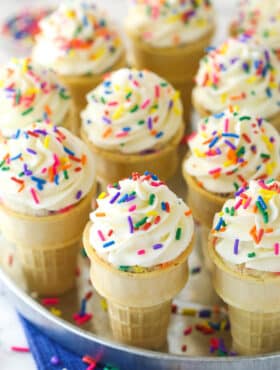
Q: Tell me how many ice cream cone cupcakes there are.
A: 10